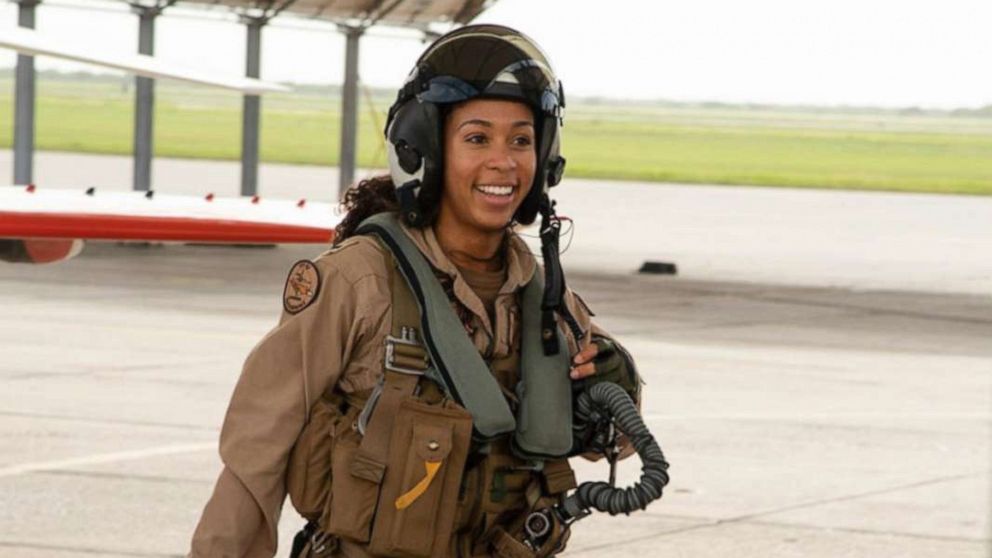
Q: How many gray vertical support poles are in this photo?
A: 4